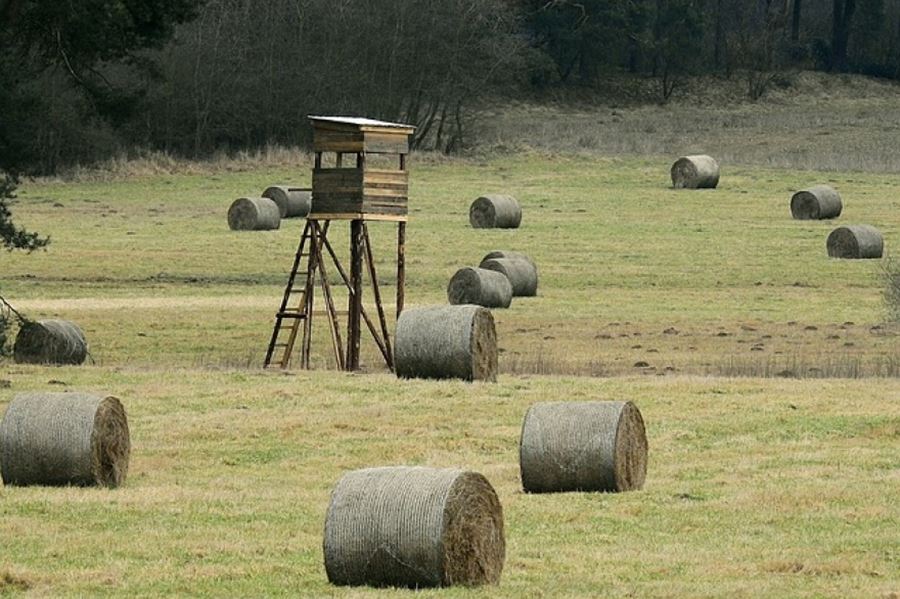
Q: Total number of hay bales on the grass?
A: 14